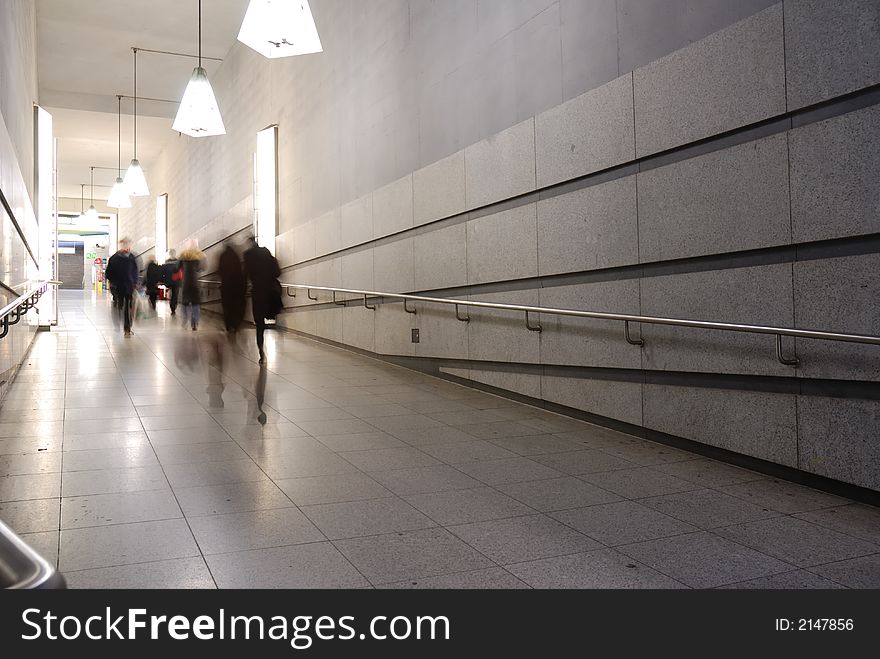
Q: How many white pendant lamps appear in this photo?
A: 6